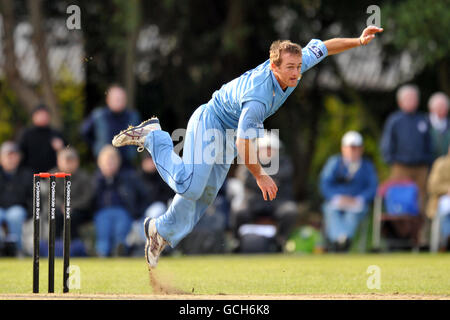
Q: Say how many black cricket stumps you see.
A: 3